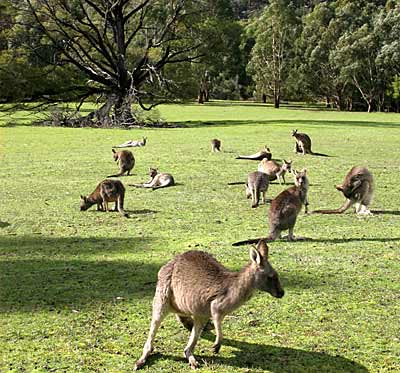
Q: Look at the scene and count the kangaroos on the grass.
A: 12